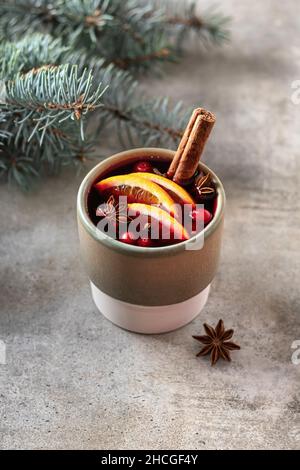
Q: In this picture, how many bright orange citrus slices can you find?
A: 3